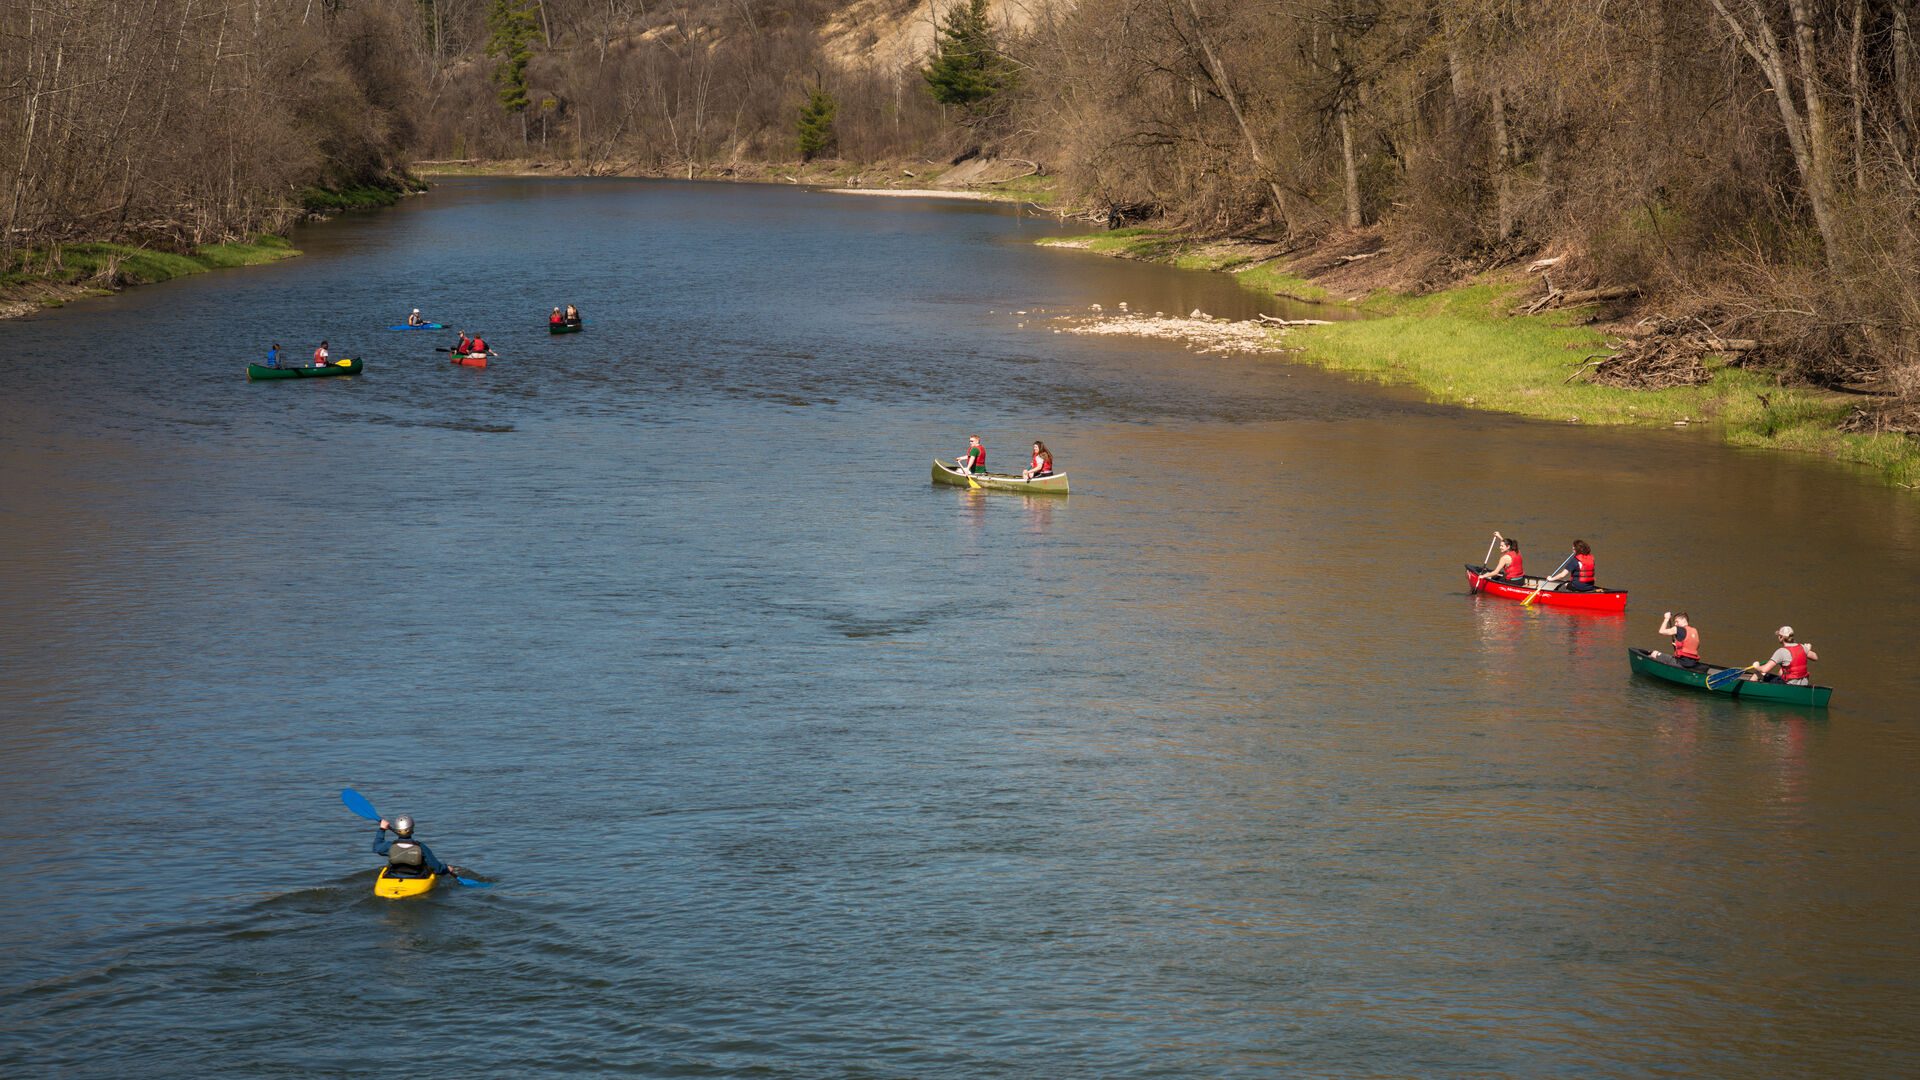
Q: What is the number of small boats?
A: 8